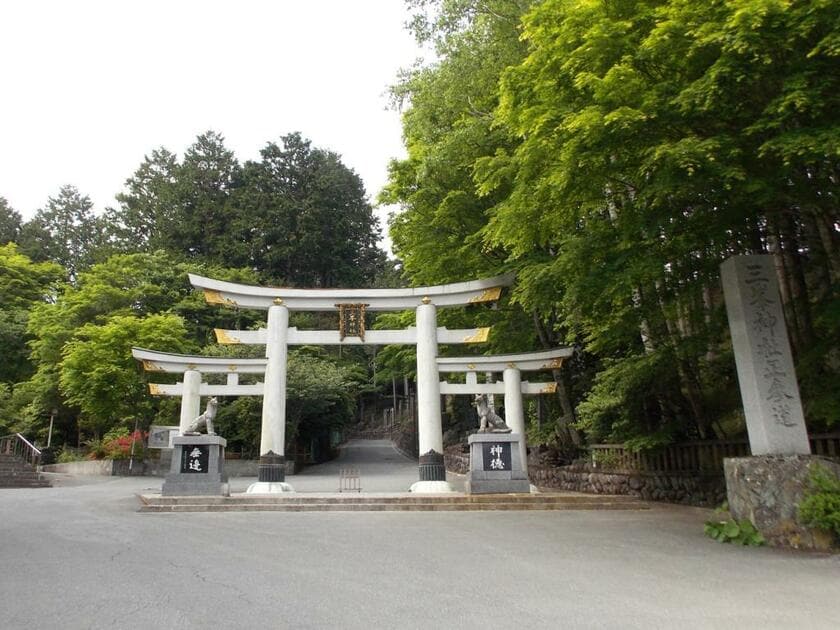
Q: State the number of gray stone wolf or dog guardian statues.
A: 2